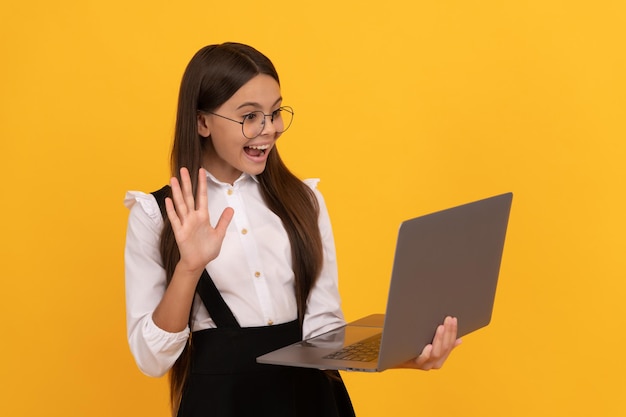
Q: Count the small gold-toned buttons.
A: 4